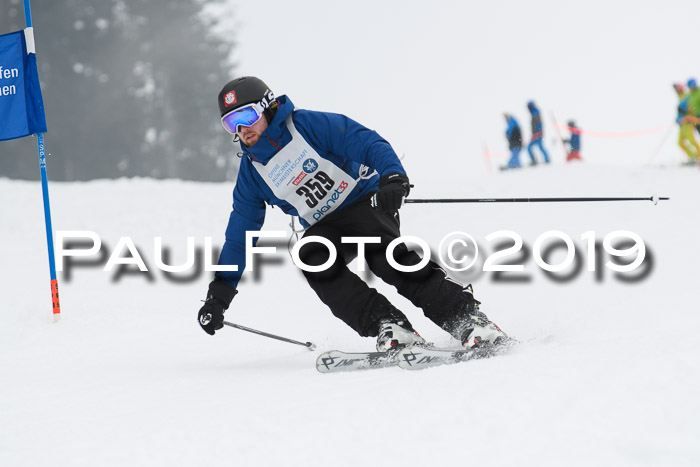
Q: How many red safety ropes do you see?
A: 1